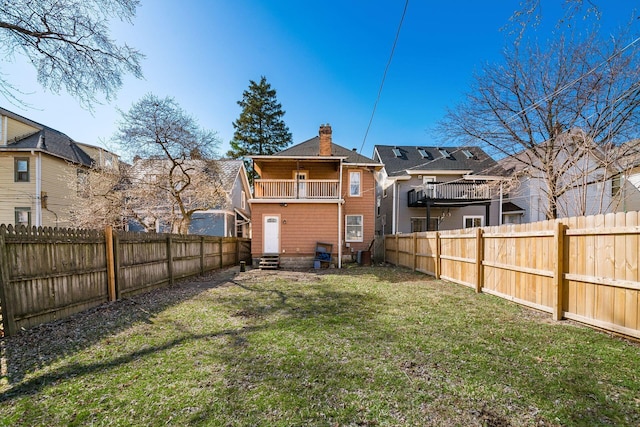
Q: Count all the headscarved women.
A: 0